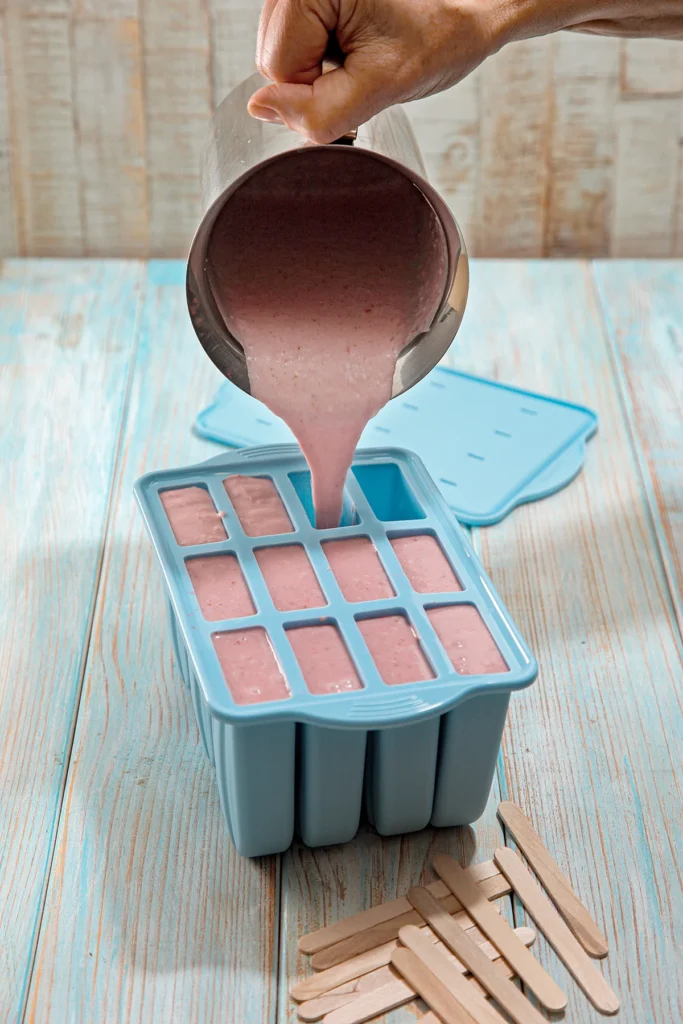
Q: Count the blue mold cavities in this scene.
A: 12